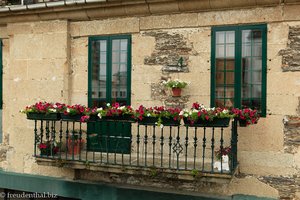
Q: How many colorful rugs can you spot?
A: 0